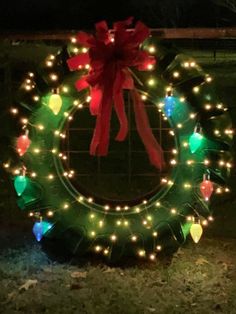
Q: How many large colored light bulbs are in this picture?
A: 8